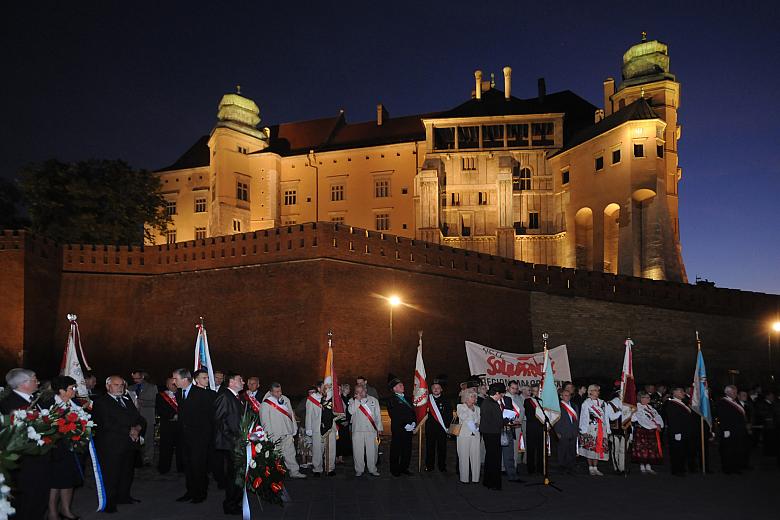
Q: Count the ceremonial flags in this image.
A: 7